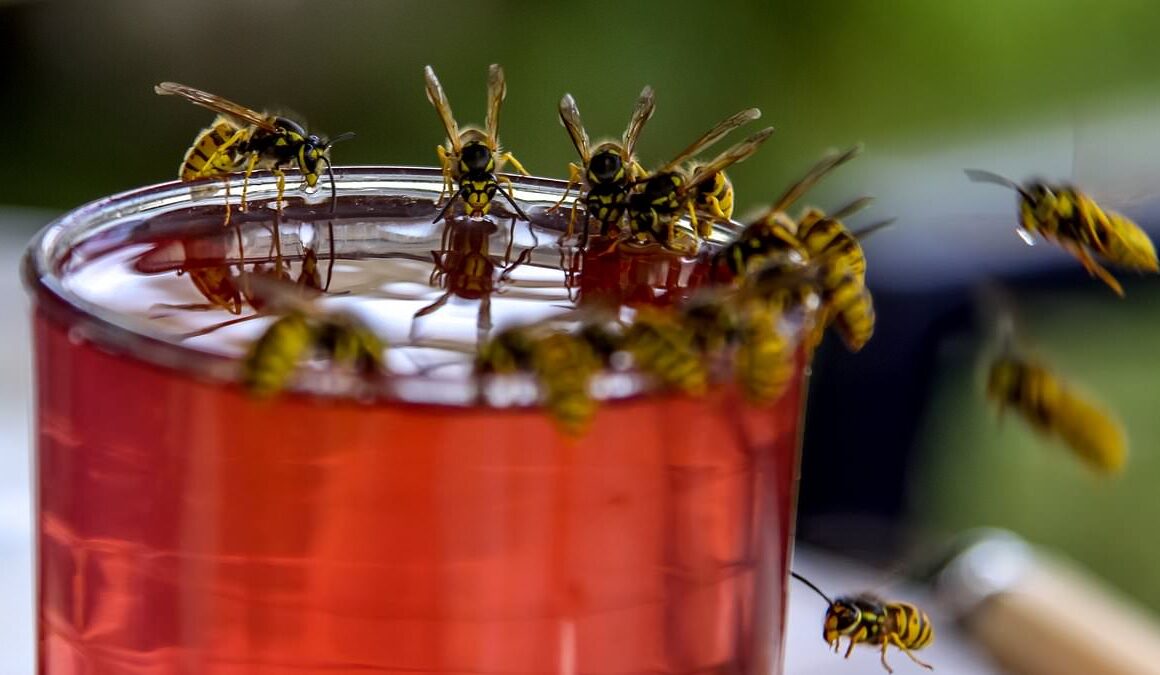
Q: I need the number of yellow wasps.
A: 13